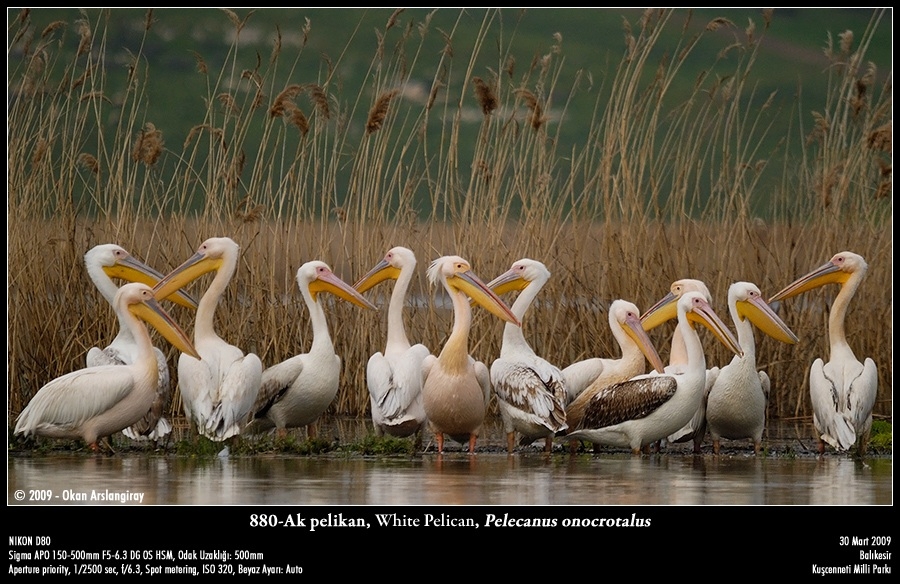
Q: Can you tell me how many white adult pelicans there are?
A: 12